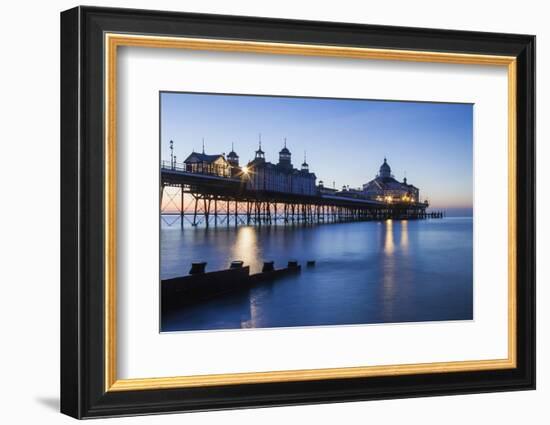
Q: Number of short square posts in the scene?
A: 5